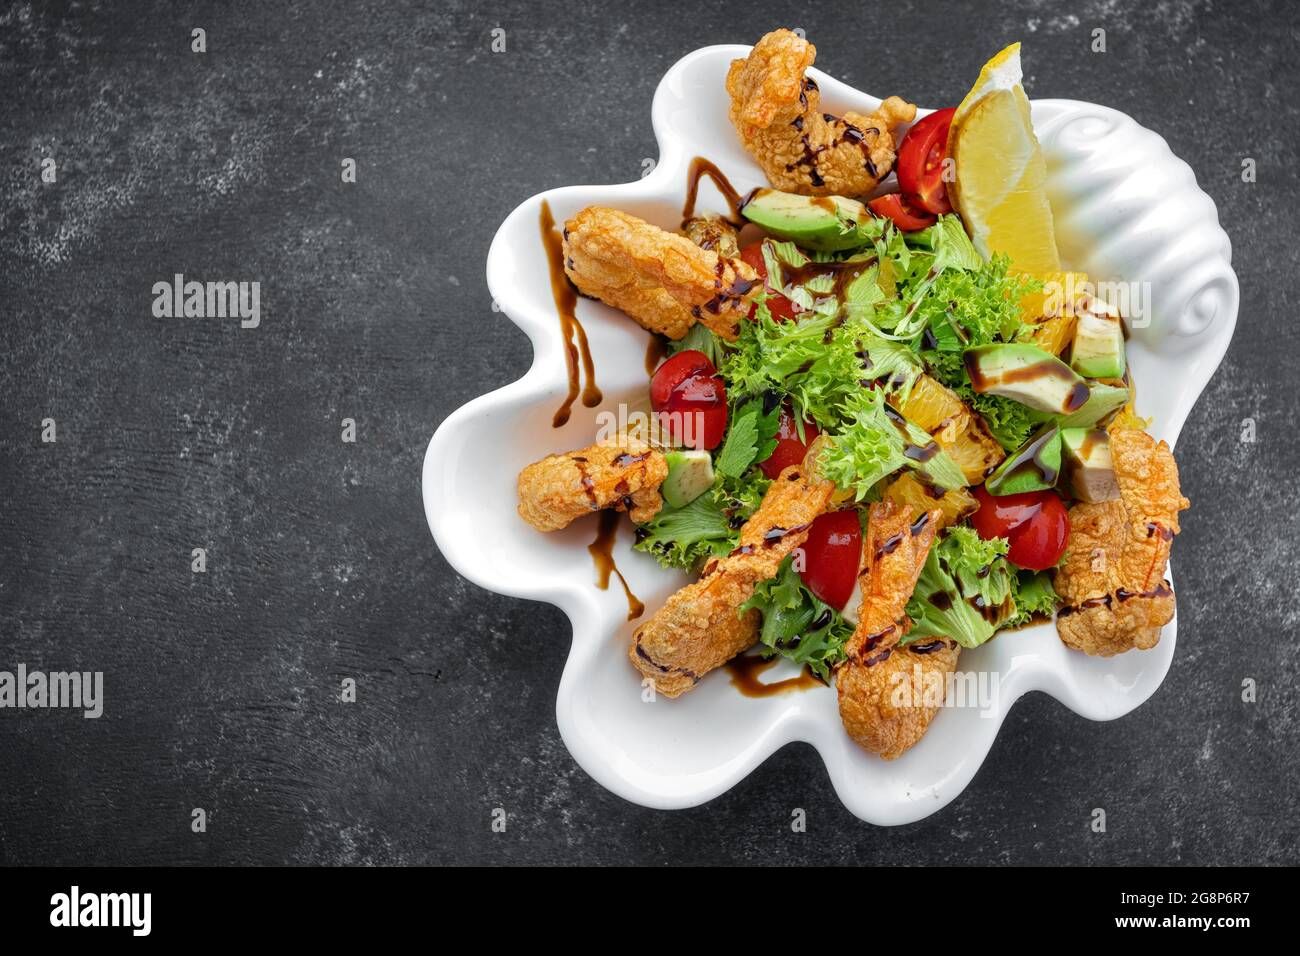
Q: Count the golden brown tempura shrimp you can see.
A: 6